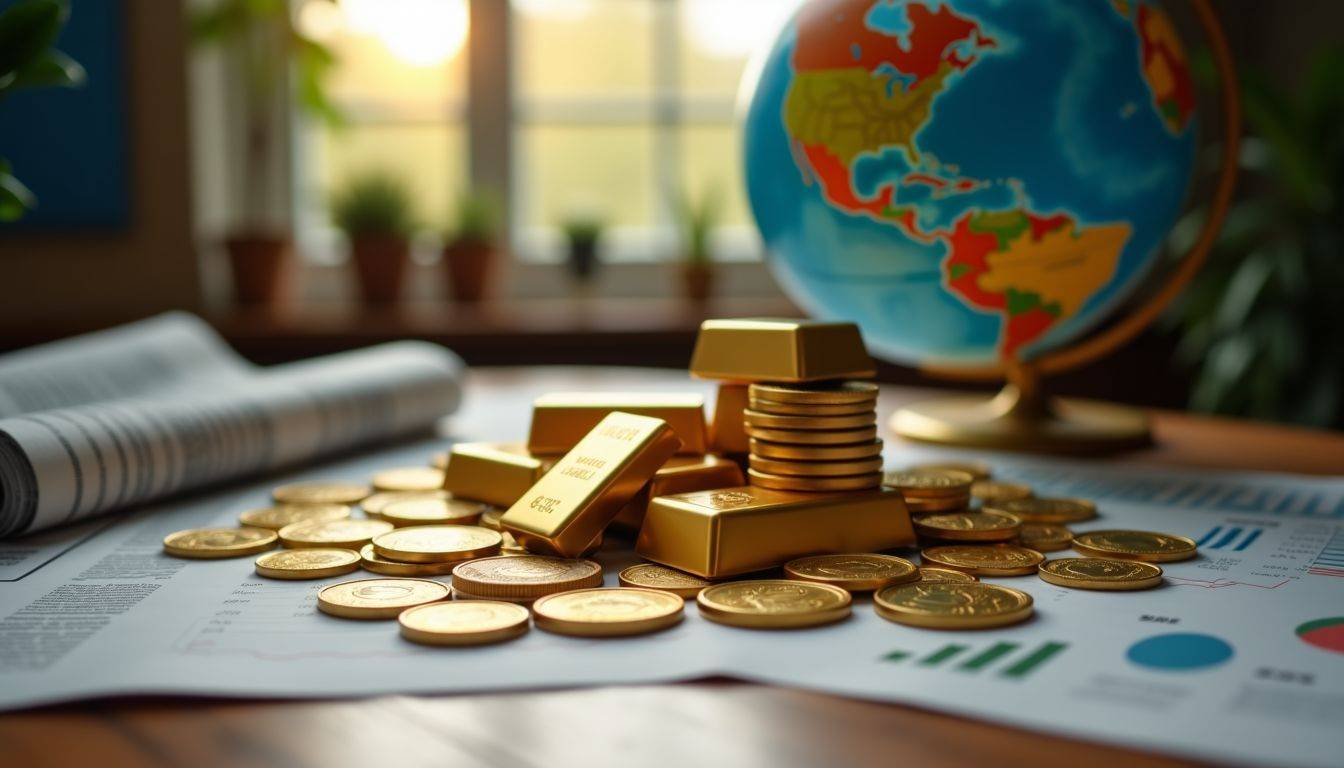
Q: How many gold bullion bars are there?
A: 7